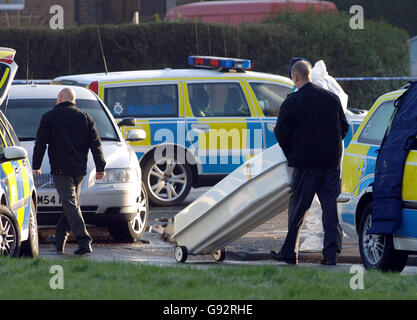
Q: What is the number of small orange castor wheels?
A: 0